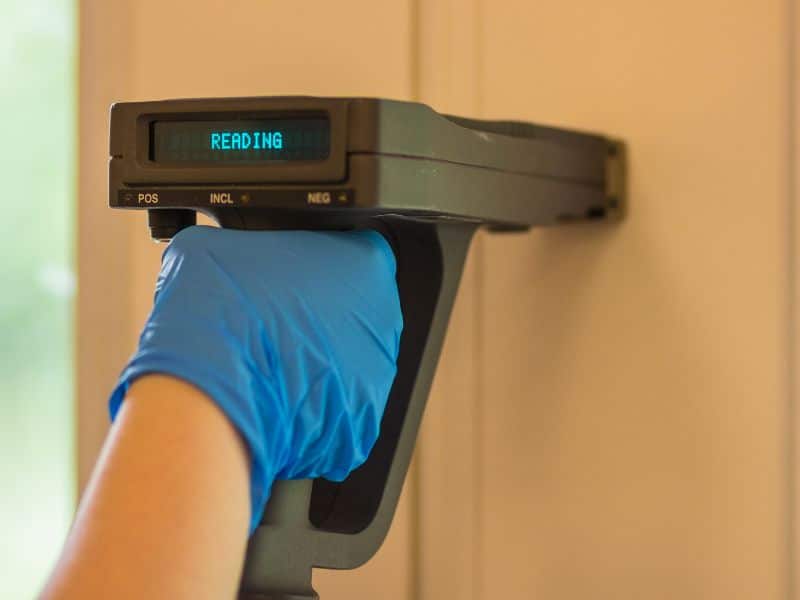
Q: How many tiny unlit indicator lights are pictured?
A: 3